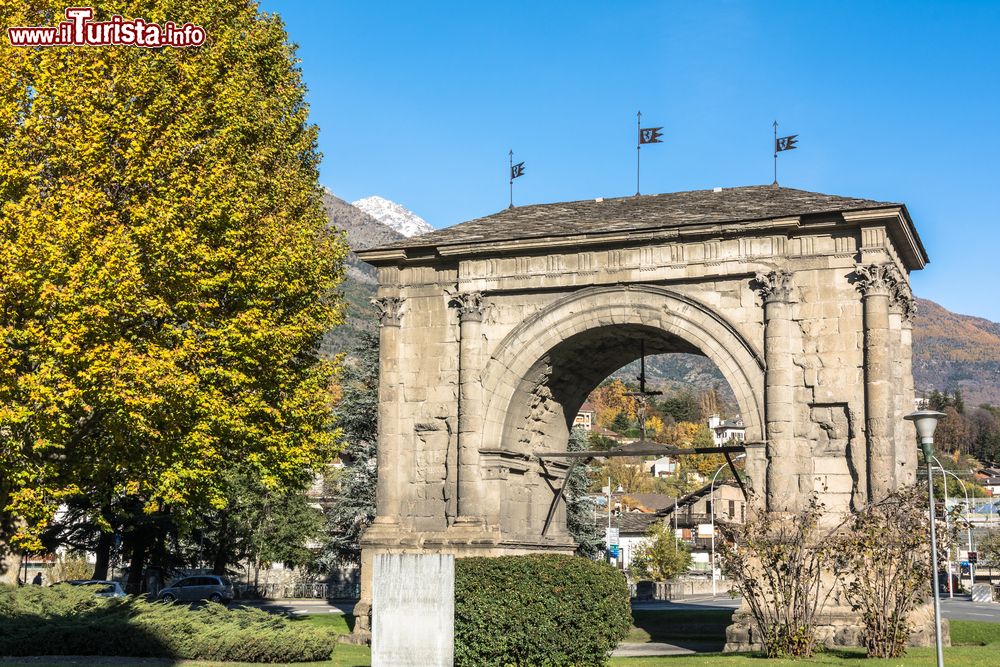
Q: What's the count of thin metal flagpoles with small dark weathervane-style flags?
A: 3